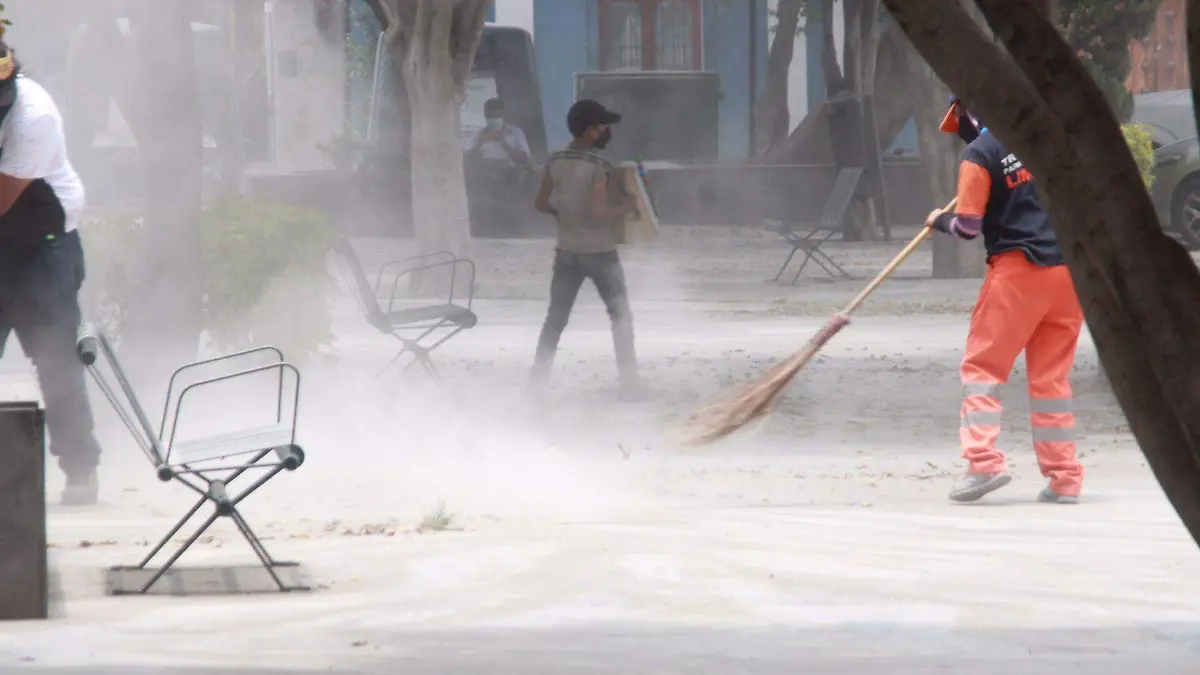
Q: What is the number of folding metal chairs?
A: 3